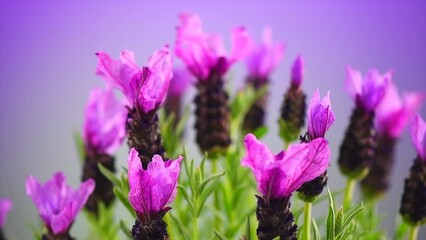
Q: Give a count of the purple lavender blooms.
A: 14